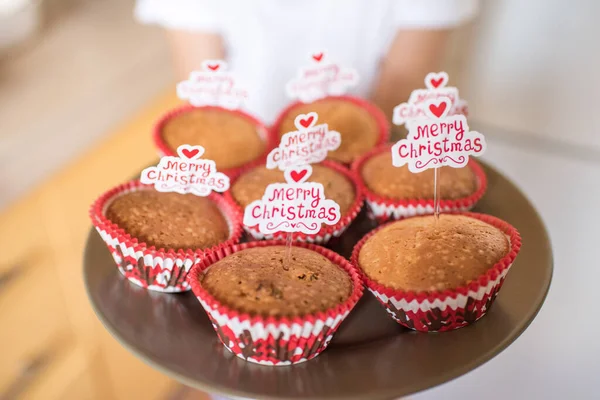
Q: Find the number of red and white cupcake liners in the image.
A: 7